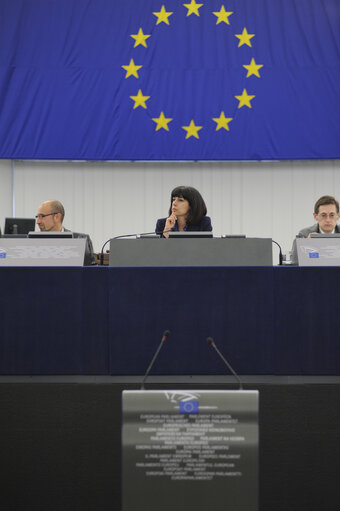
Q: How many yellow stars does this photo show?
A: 12